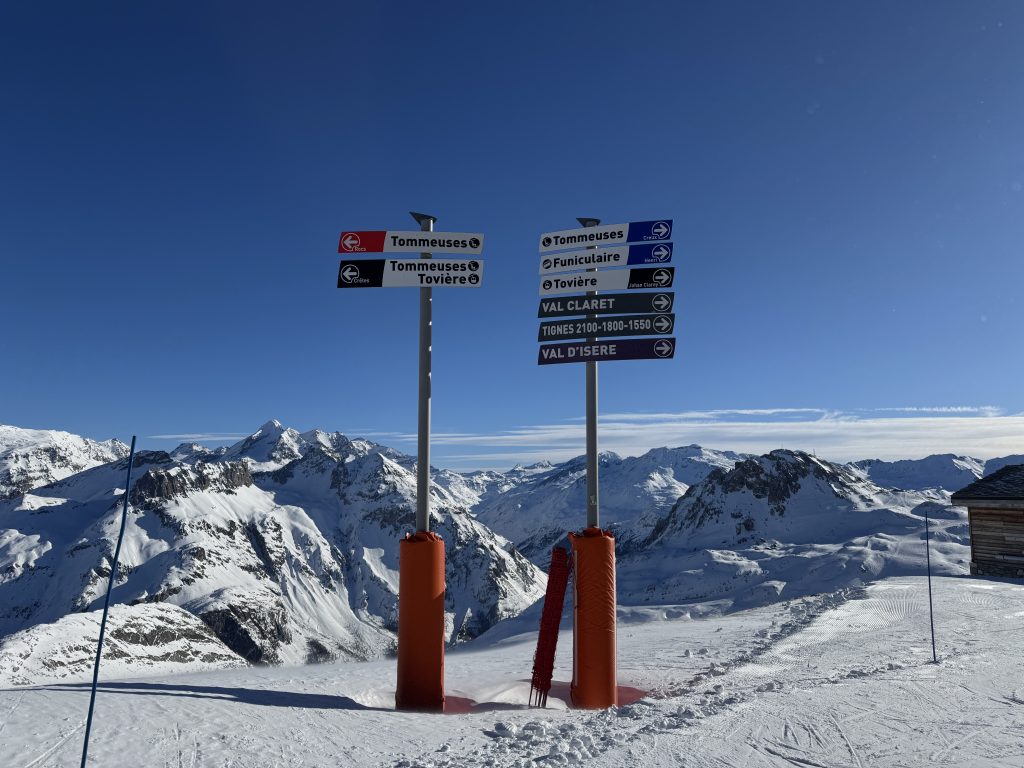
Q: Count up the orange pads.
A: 2